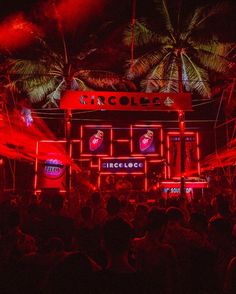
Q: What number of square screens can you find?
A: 2